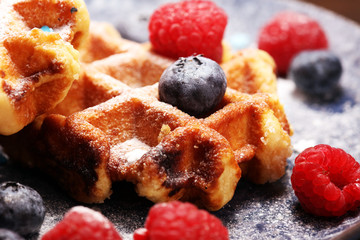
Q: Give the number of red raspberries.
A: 5